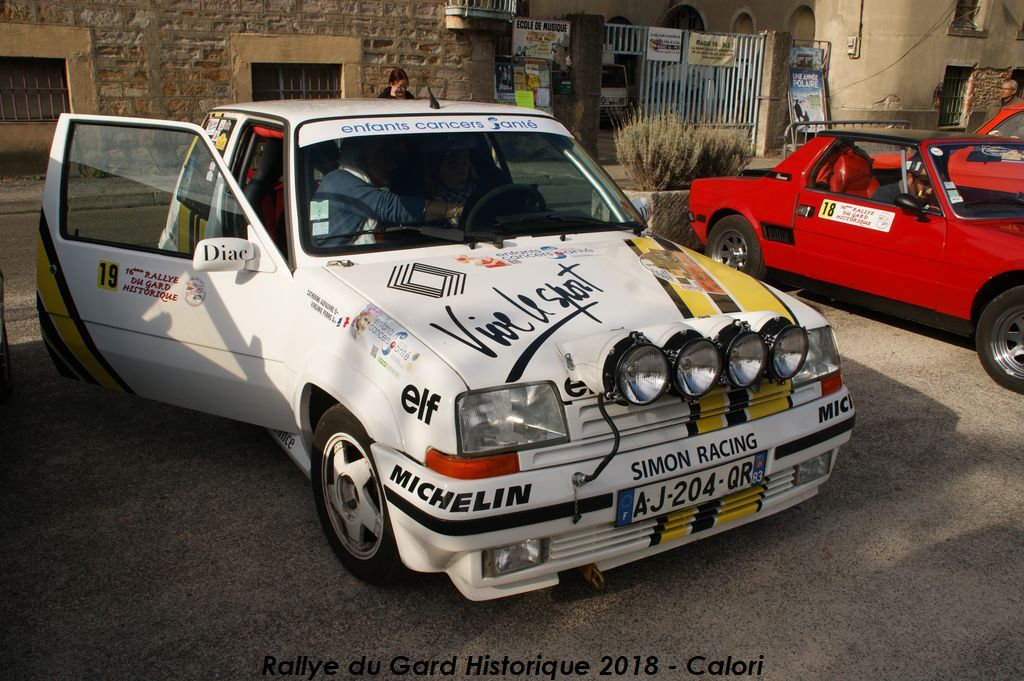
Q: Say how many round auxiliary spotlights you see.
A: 4